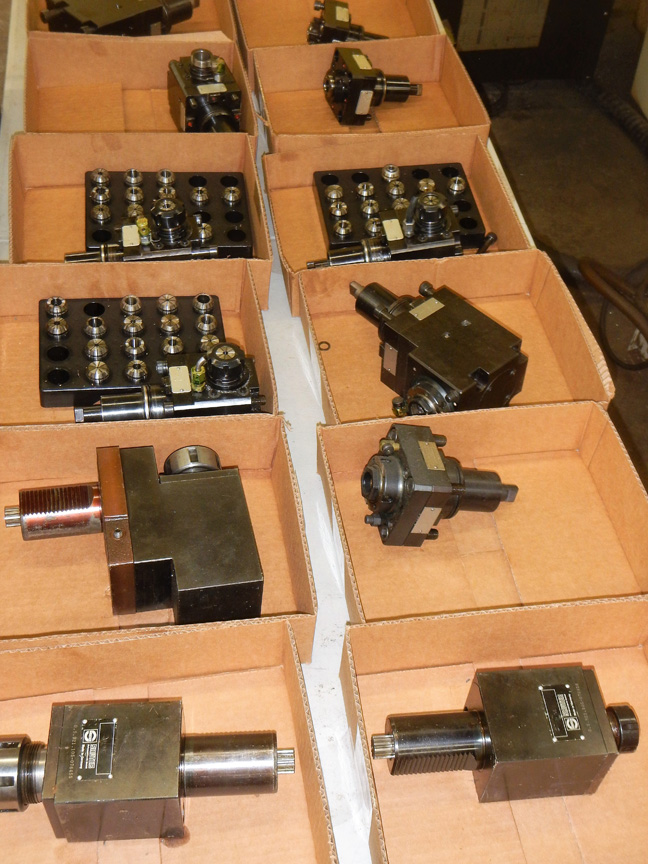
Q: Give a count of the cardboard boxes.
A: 12